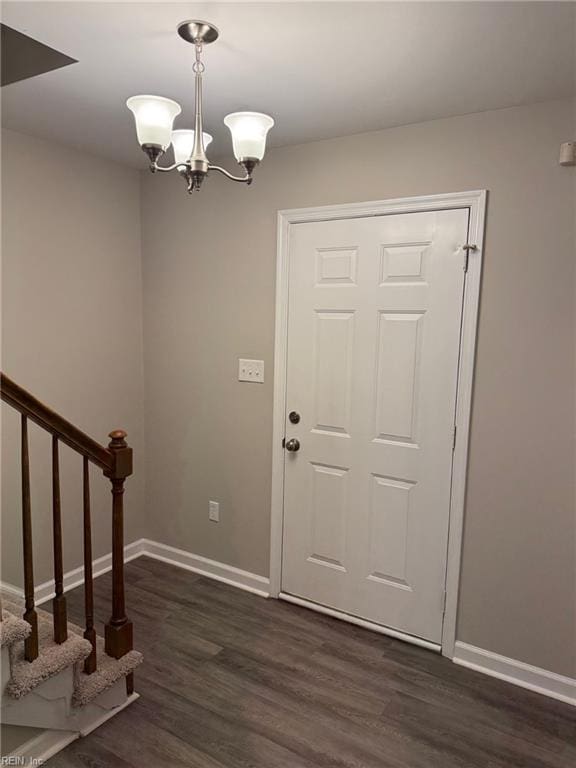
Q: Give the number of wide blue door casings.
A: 0